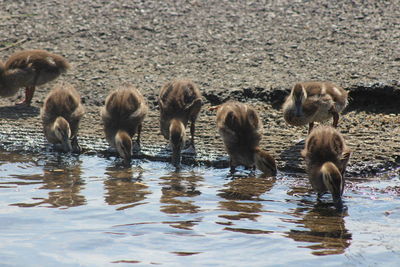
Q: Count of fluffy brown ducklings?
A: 7